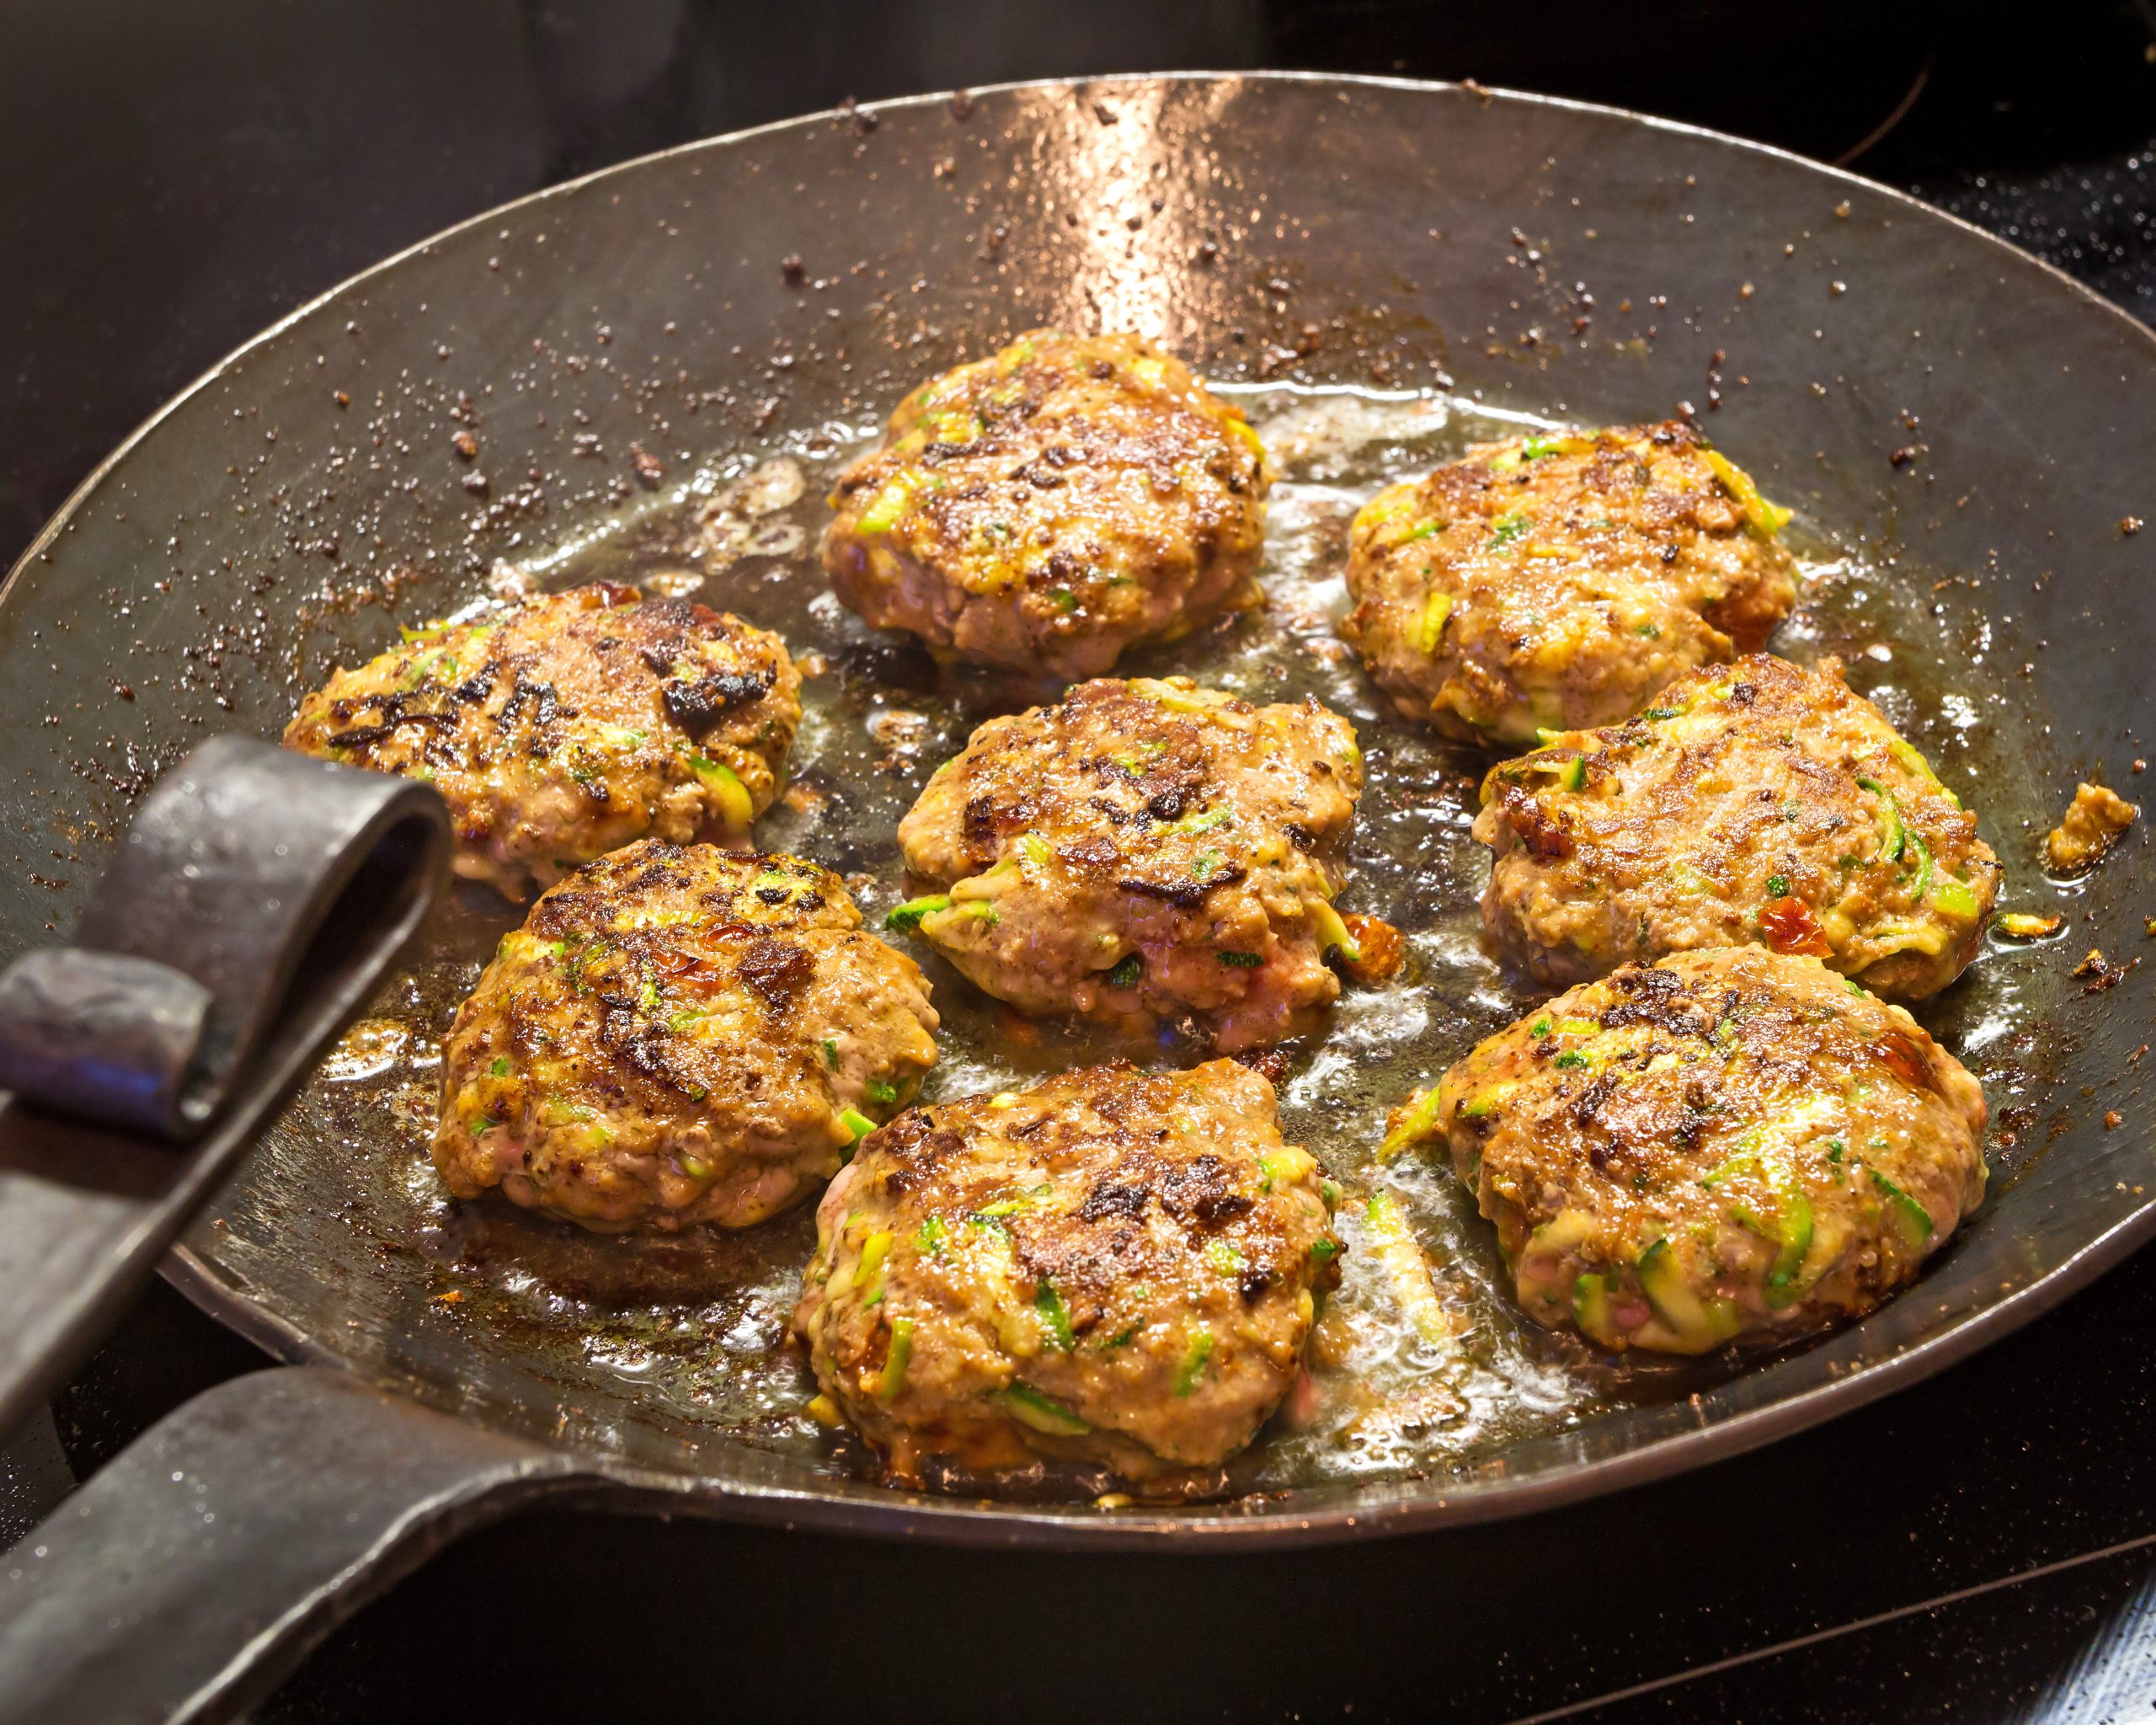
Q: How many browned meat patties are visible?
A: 8